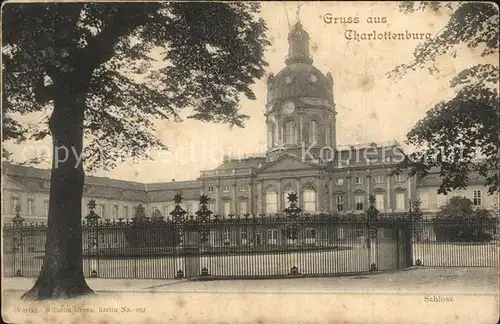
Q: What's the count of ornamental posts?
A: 7